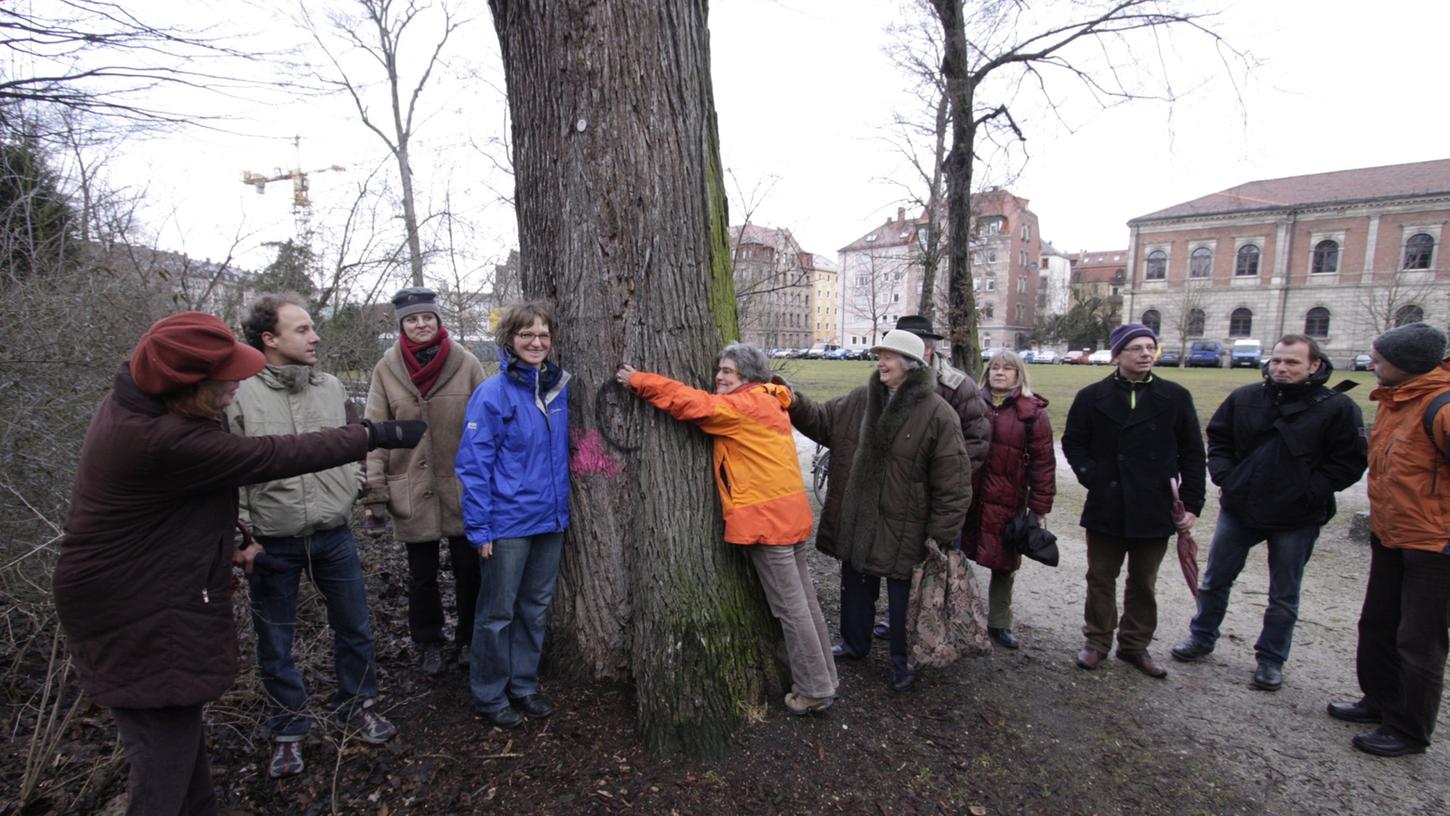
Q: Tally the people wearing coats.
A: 11